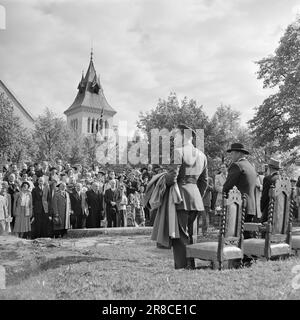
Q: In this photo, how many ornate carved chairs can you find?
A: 2